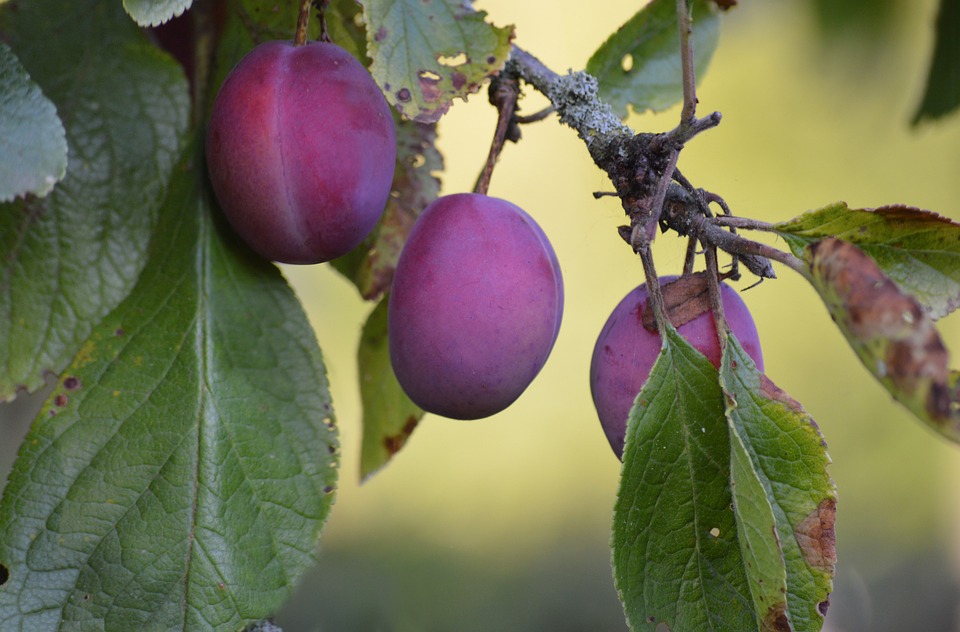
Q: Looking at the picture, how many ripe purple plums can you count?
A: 3